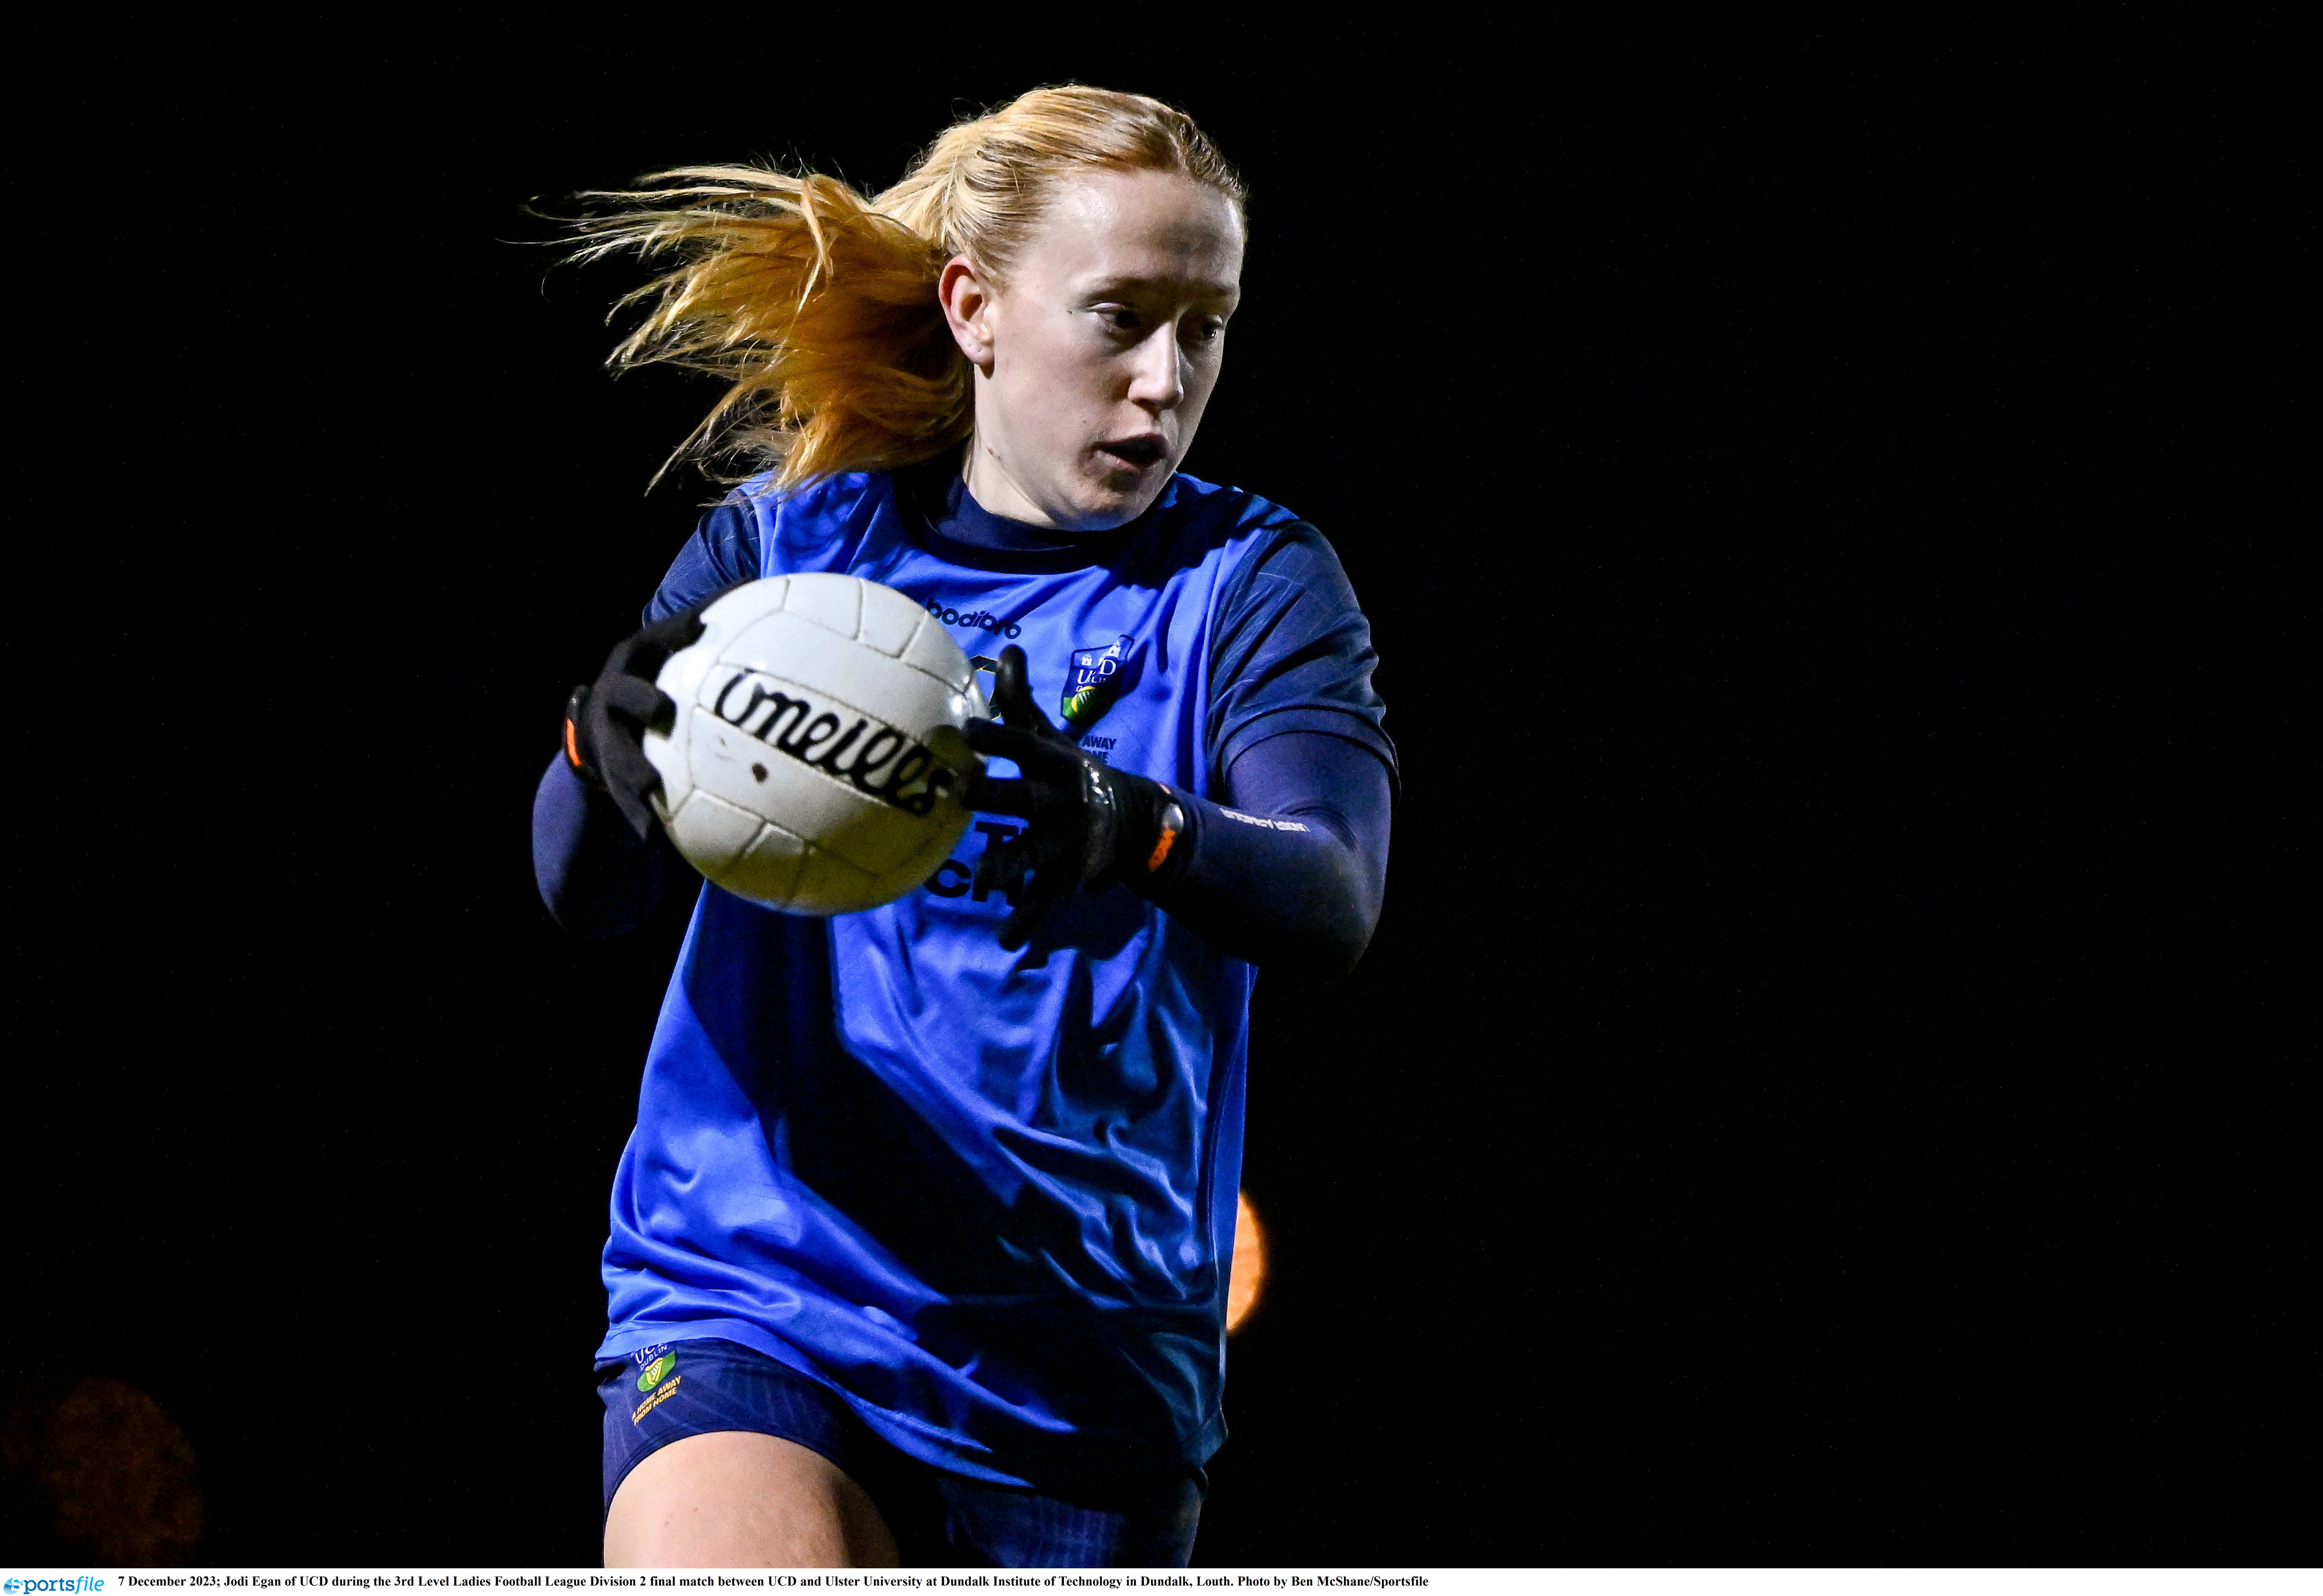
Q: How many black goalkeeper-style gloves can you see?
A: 2